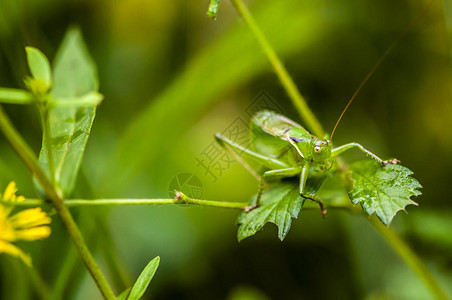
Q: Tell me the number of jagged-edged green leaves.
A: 2